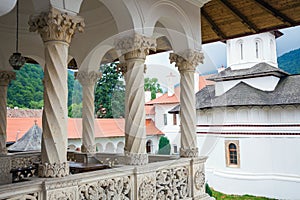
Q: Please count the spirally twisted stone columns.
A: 5